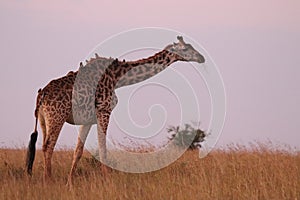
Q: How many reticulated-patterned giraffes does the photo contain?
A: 1